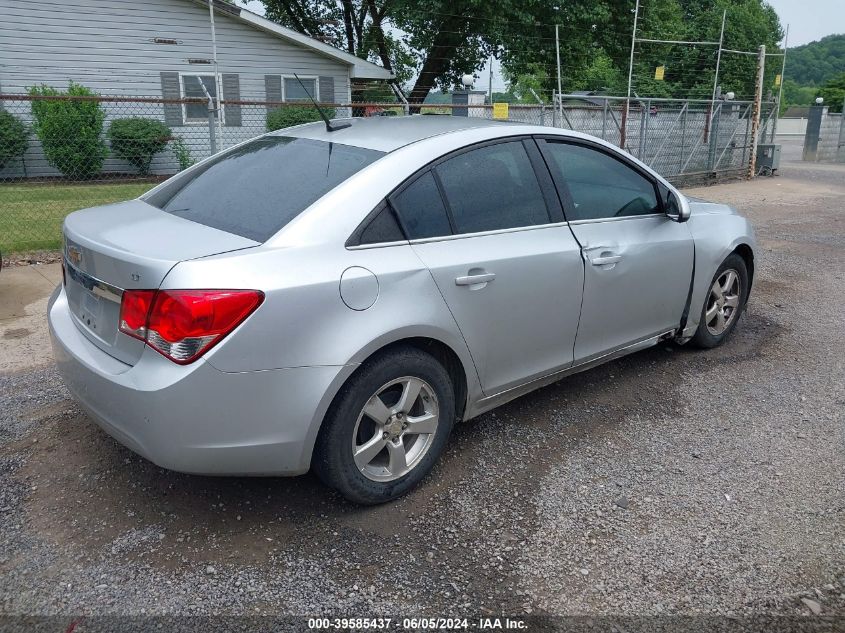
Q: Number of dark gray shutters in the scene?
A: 4